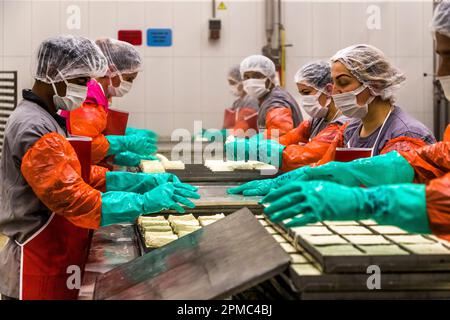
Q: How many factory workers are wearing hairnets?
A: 7